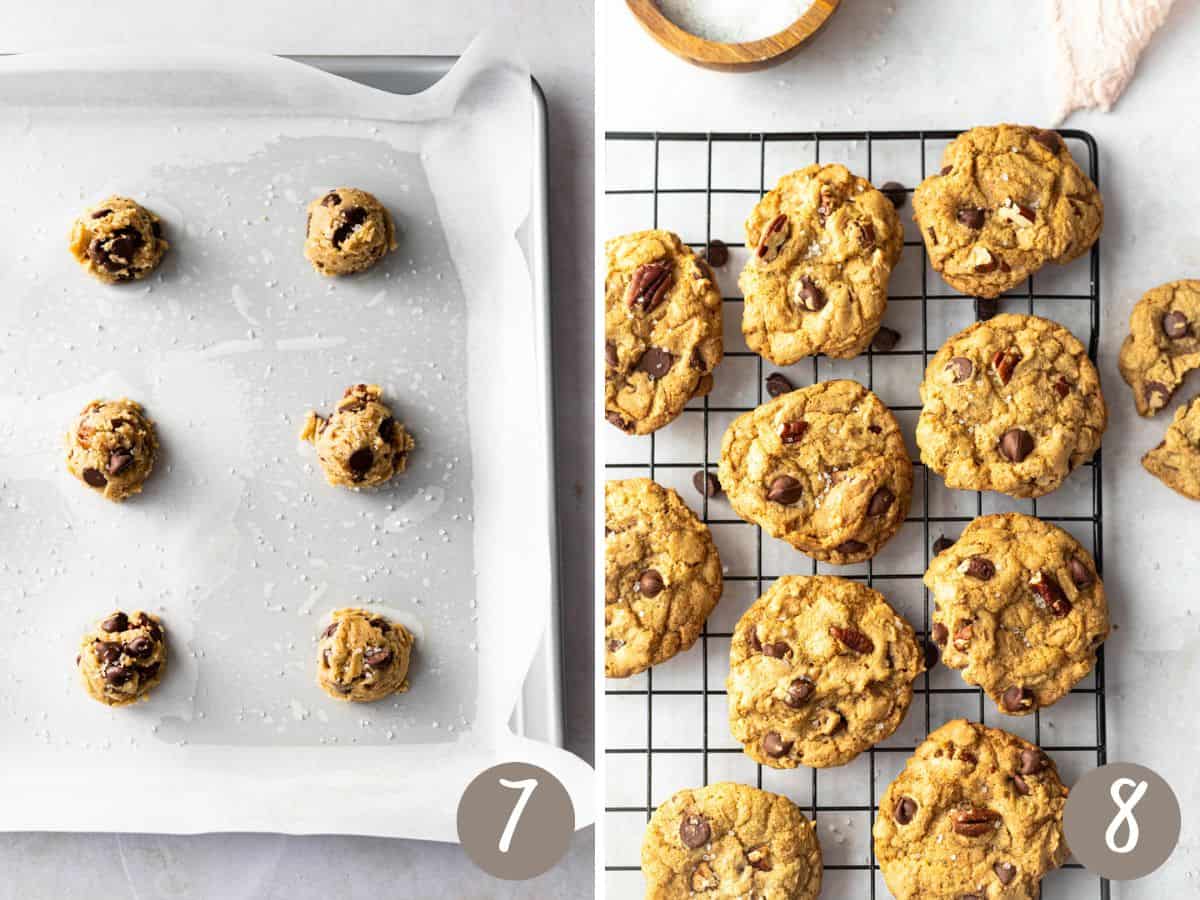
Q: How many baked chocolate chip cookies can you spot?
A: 11